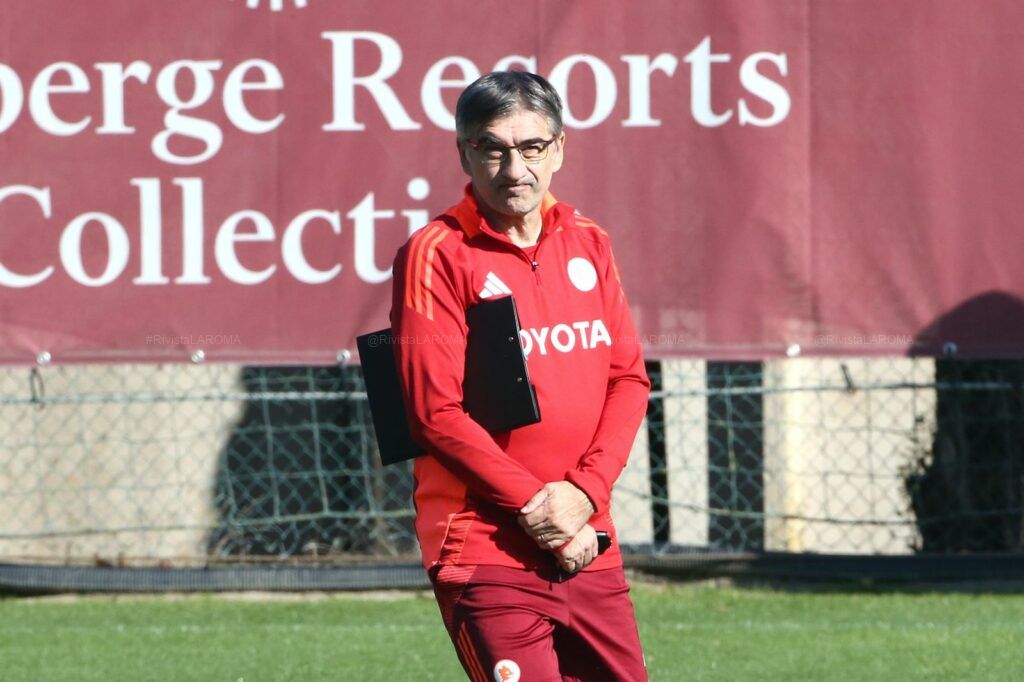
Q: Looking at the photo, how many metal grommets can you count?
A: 5